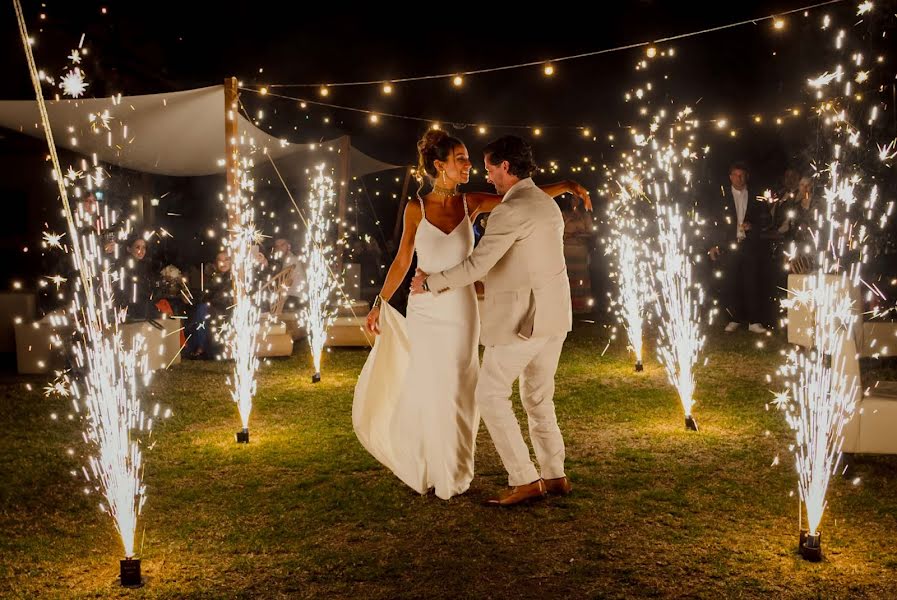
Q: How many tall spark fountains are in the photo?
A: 6